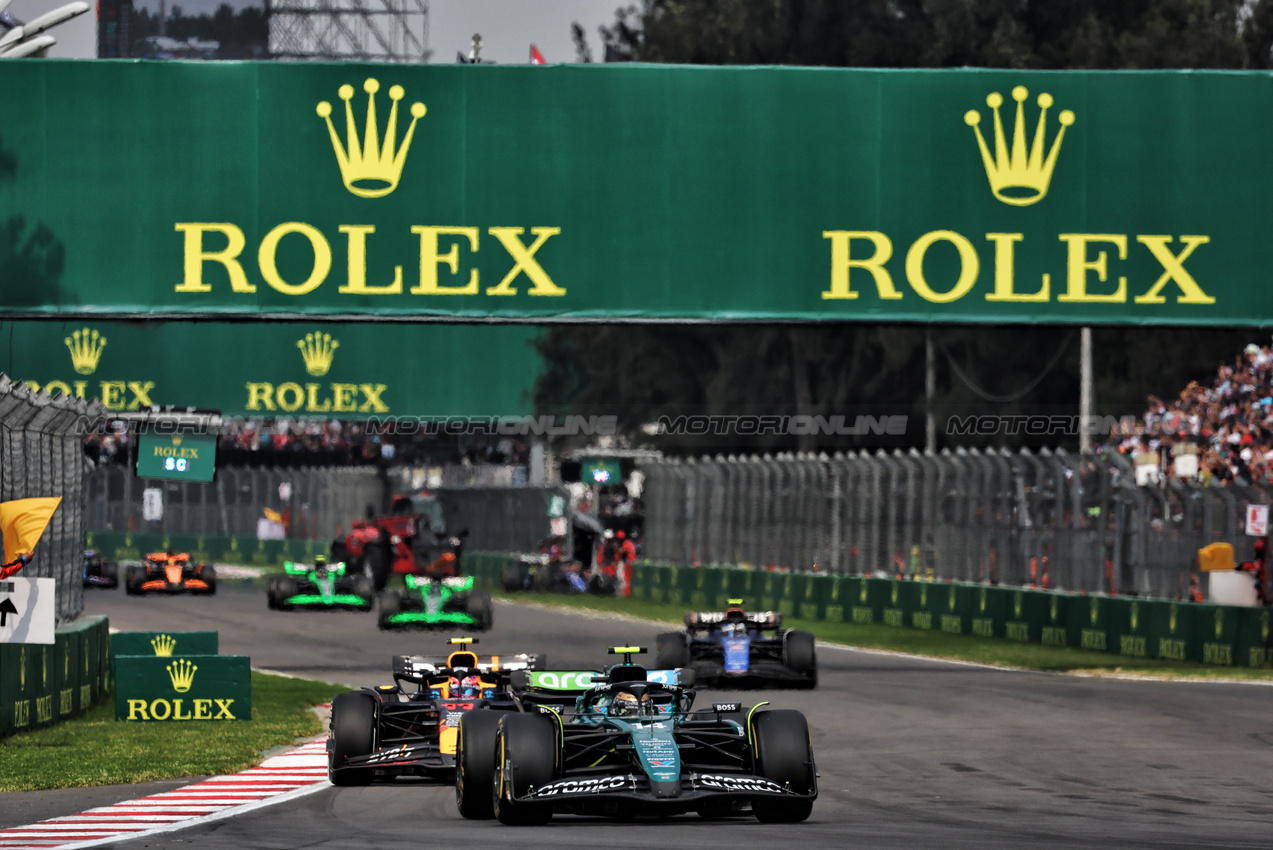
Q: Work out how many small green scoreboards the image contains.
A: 2